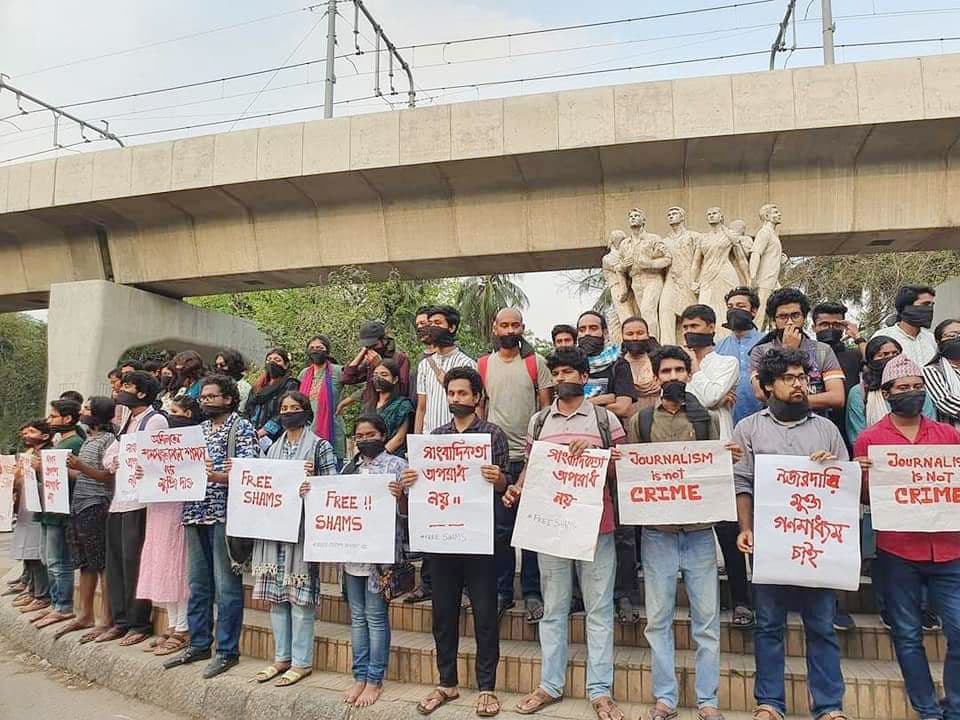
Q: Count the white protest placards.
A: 12